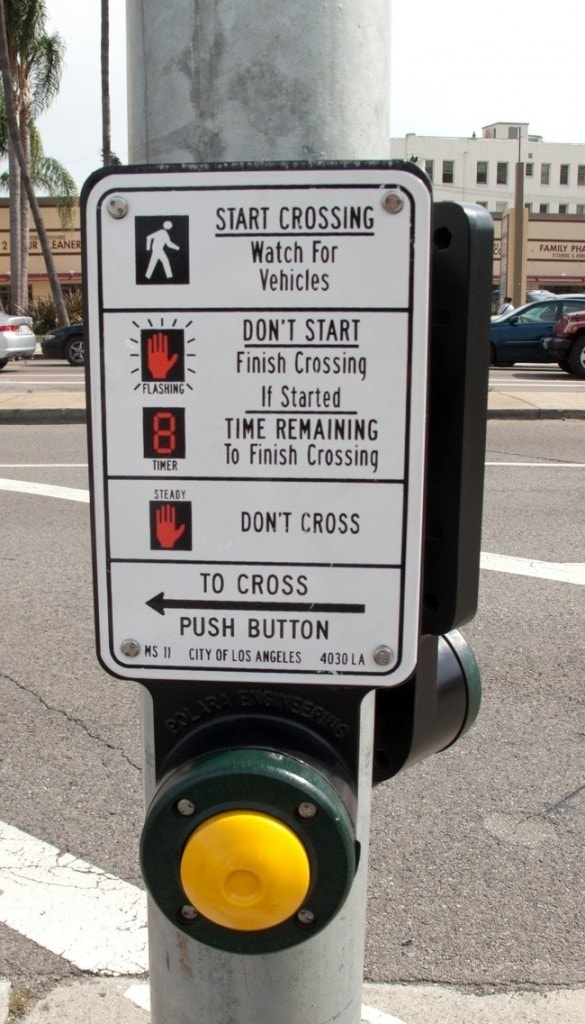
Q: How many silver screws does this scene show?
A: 8